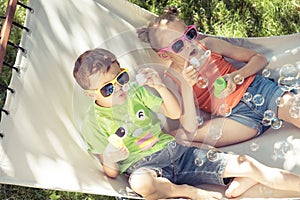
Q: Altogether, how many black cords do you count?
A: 7